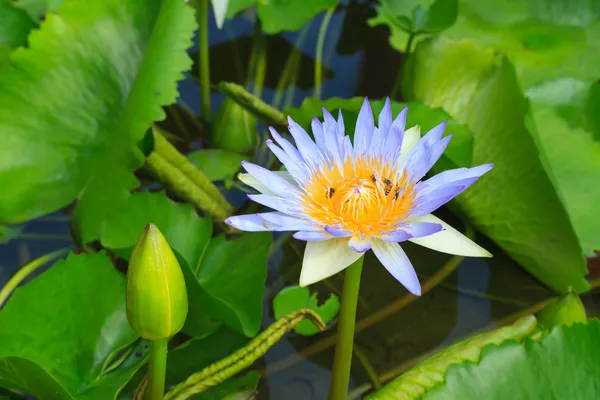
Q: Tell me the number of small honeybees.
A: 4